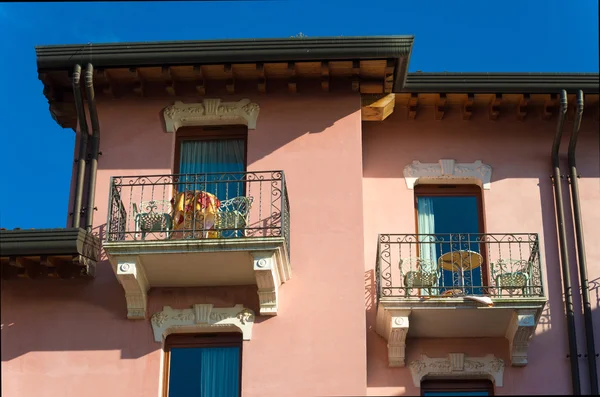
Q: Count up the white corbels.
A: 4